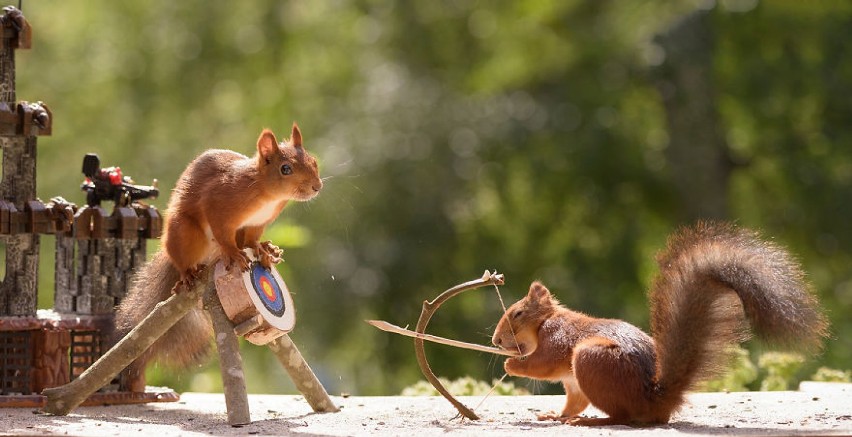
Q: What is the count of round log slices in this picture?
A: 1